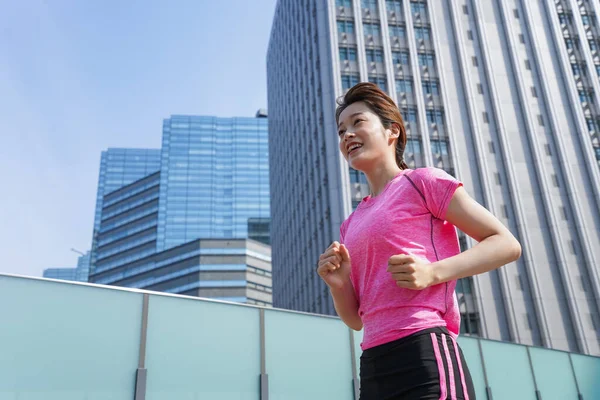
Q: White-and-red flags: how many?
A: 0